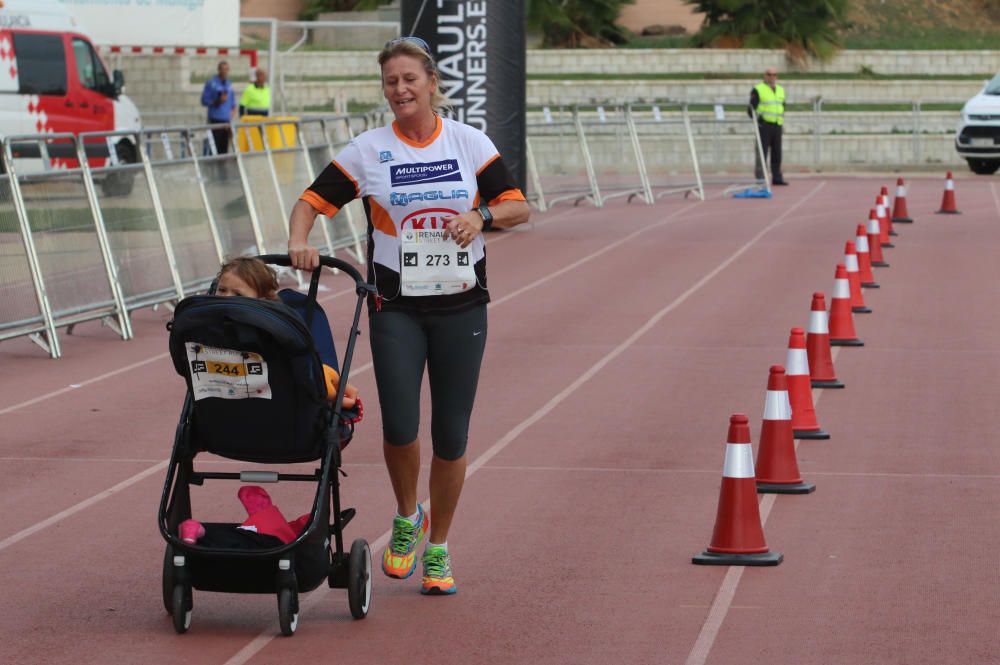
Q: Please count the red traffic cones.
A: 12